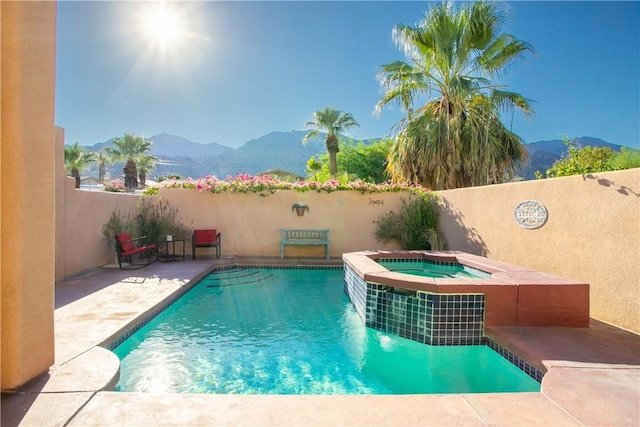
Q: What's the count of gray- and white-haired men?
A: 0